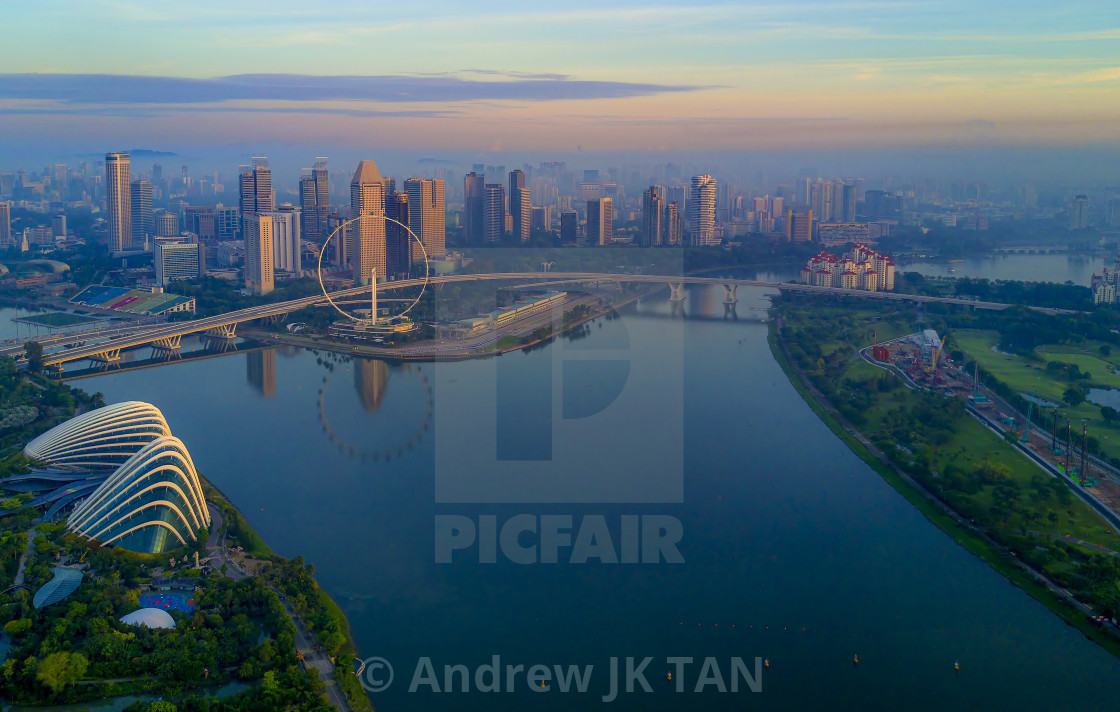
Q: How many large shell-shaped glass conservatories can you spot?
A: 2